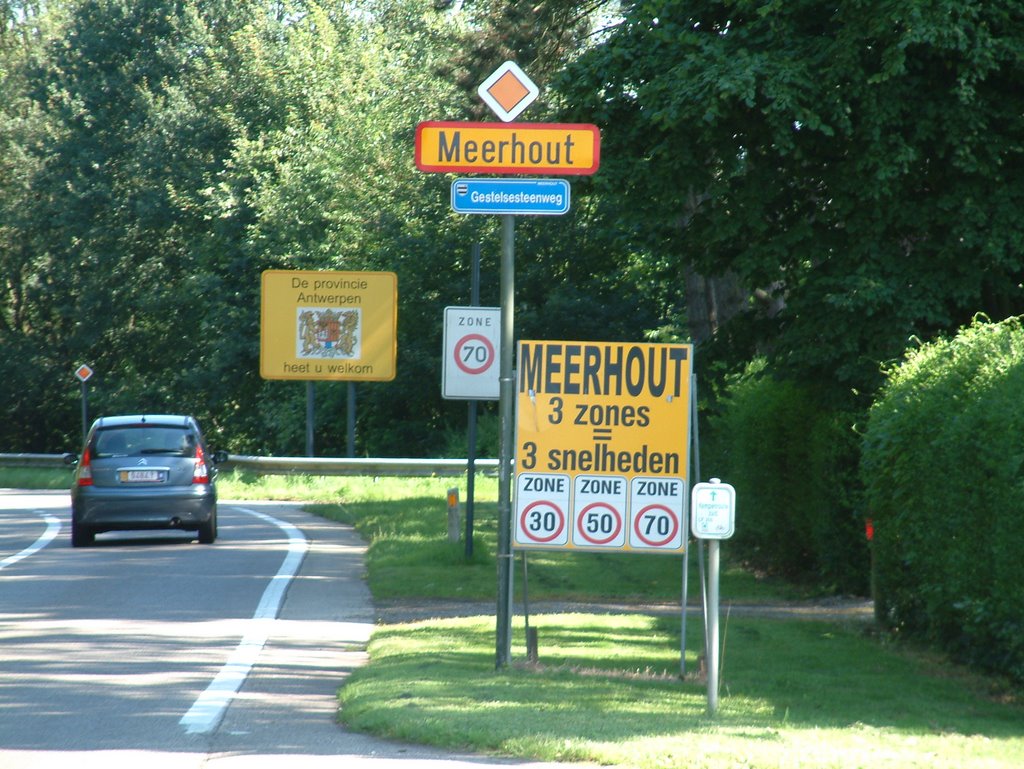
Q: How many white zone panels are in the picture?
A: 4